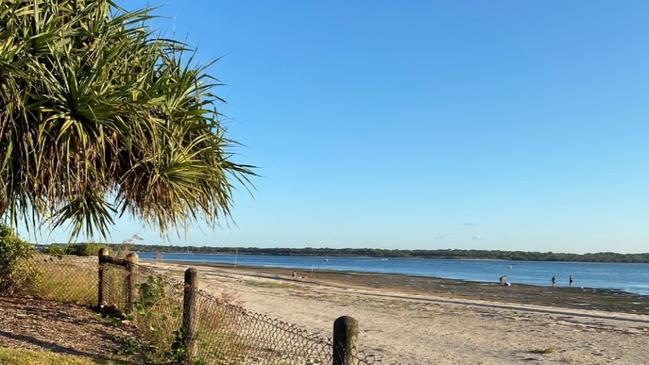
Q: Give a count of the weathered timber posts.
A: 4